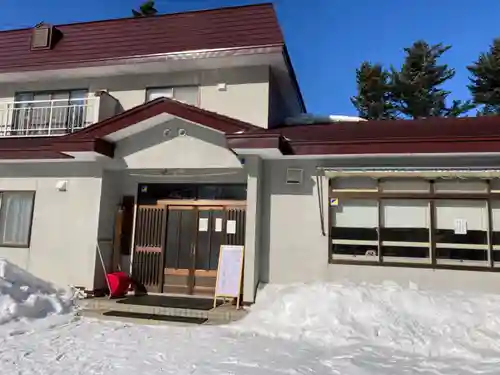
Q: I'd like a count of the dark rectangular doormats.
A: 2